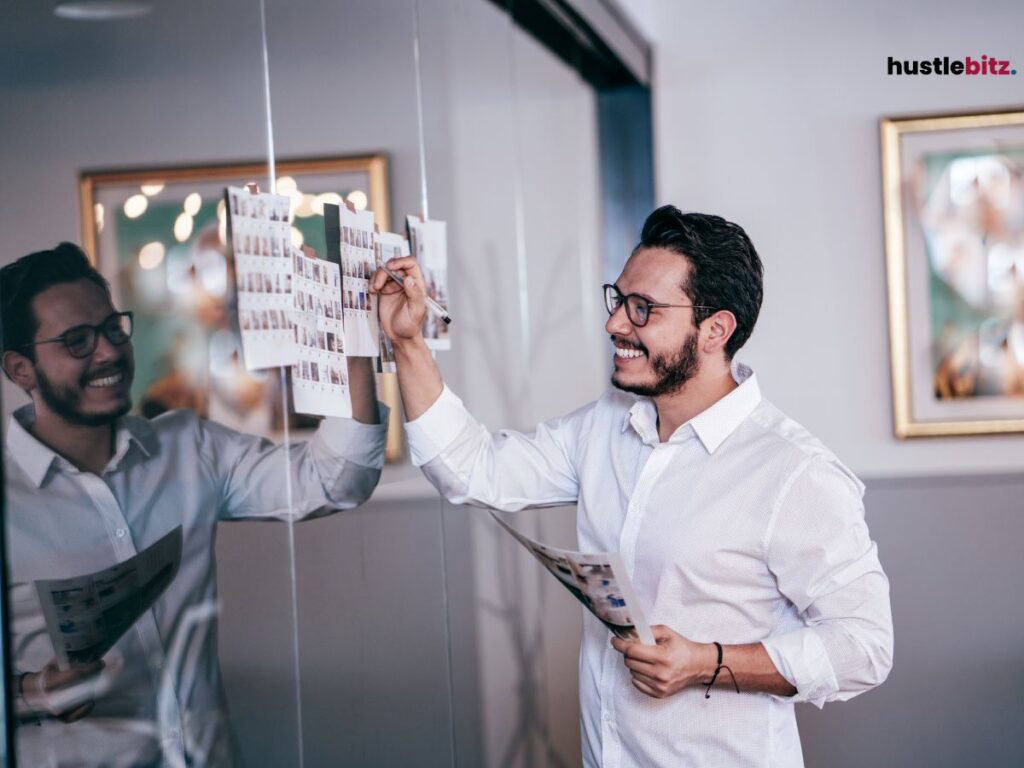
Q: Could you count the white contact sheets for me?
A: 5